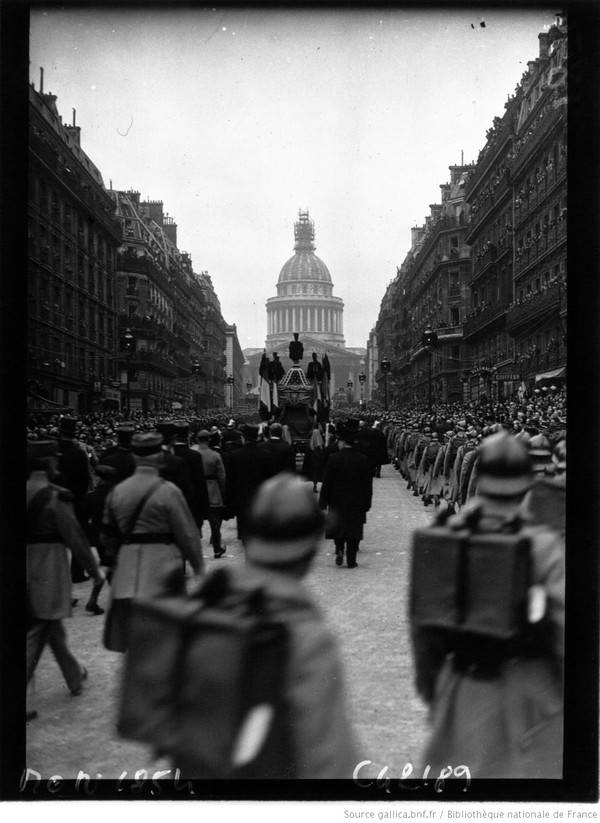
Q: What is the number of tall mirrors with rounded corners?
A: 0